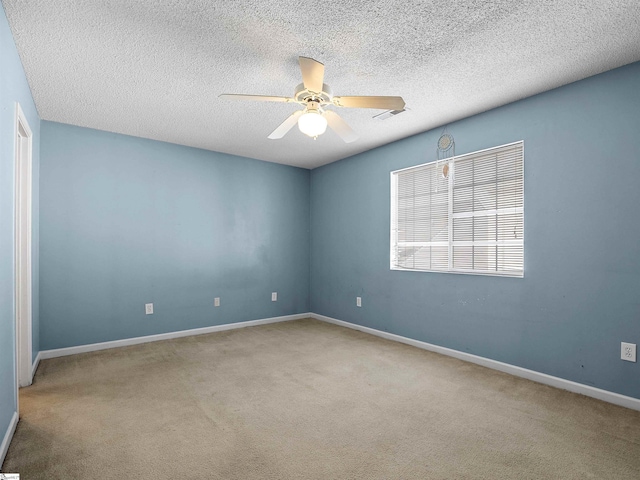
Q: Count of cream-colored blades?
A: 5